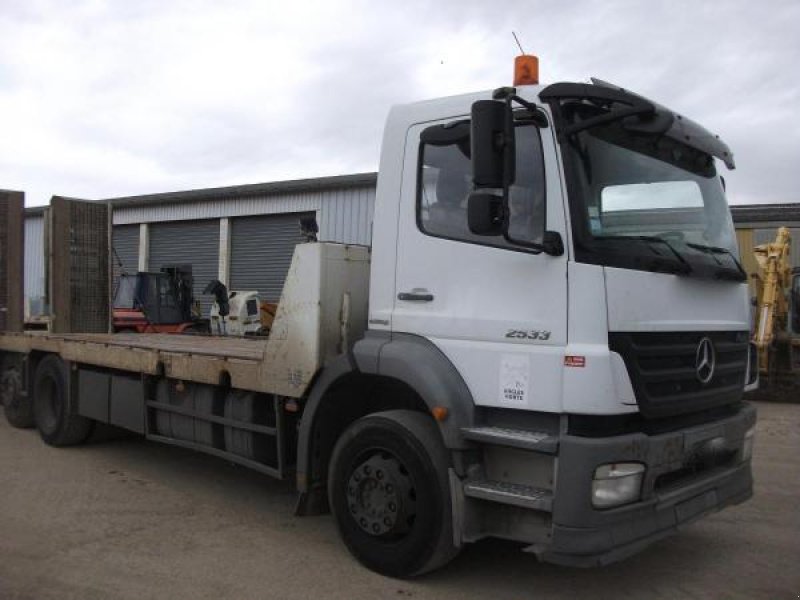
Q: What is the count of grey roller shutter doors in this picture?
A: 3